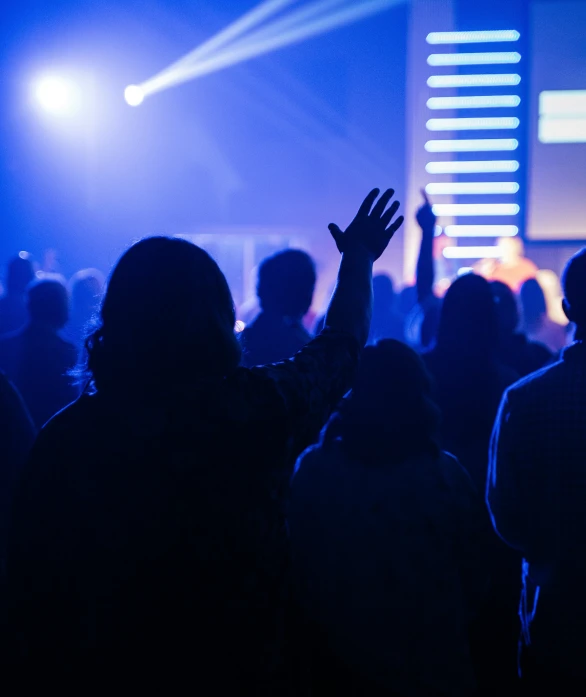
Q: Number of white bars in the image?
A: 11